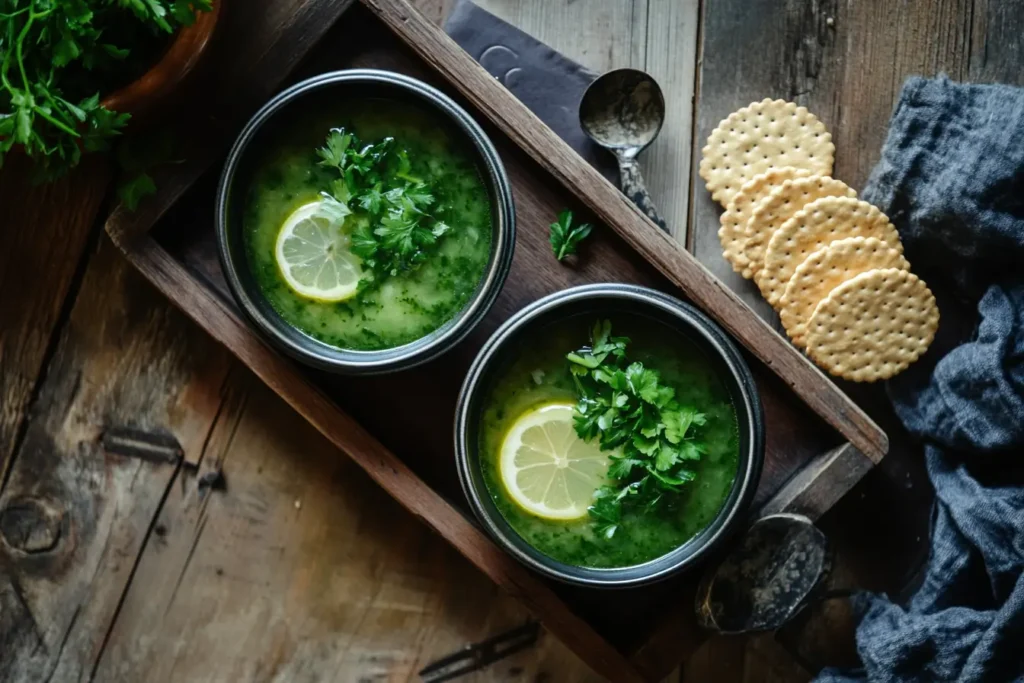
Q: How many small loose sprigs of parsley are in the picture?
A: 1